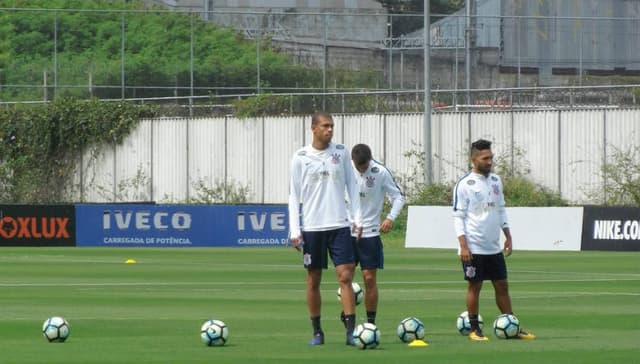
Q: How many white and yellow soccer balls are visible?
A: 0